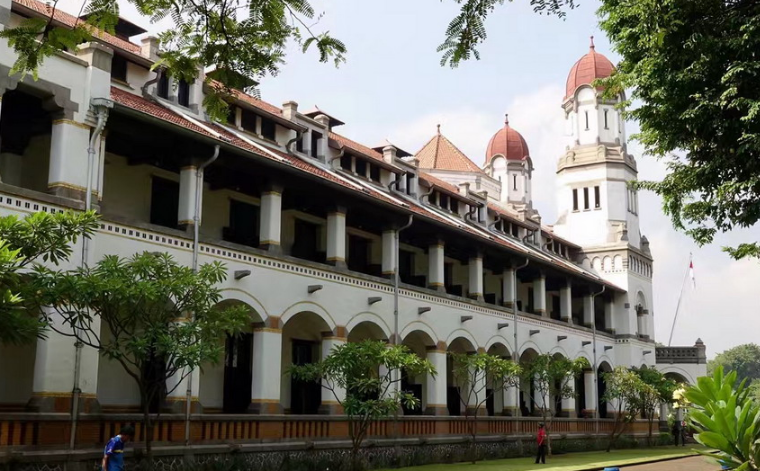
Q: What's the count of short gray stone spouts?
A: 11